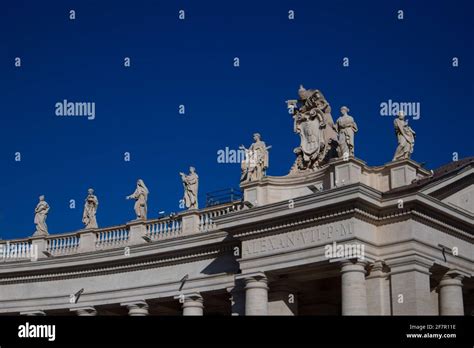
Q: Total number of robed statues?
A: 7